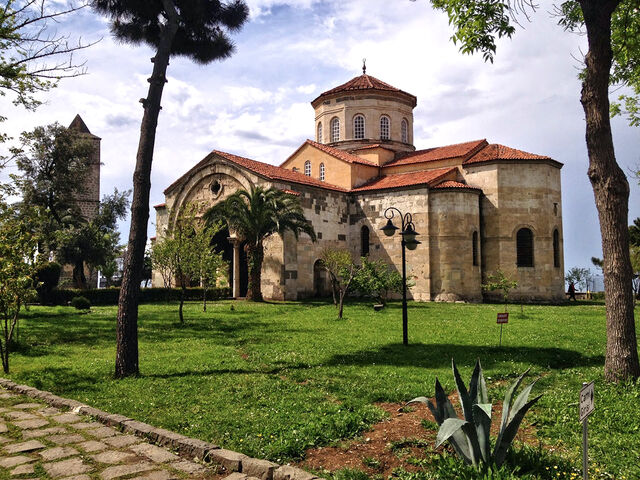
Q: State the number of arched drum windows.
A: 5